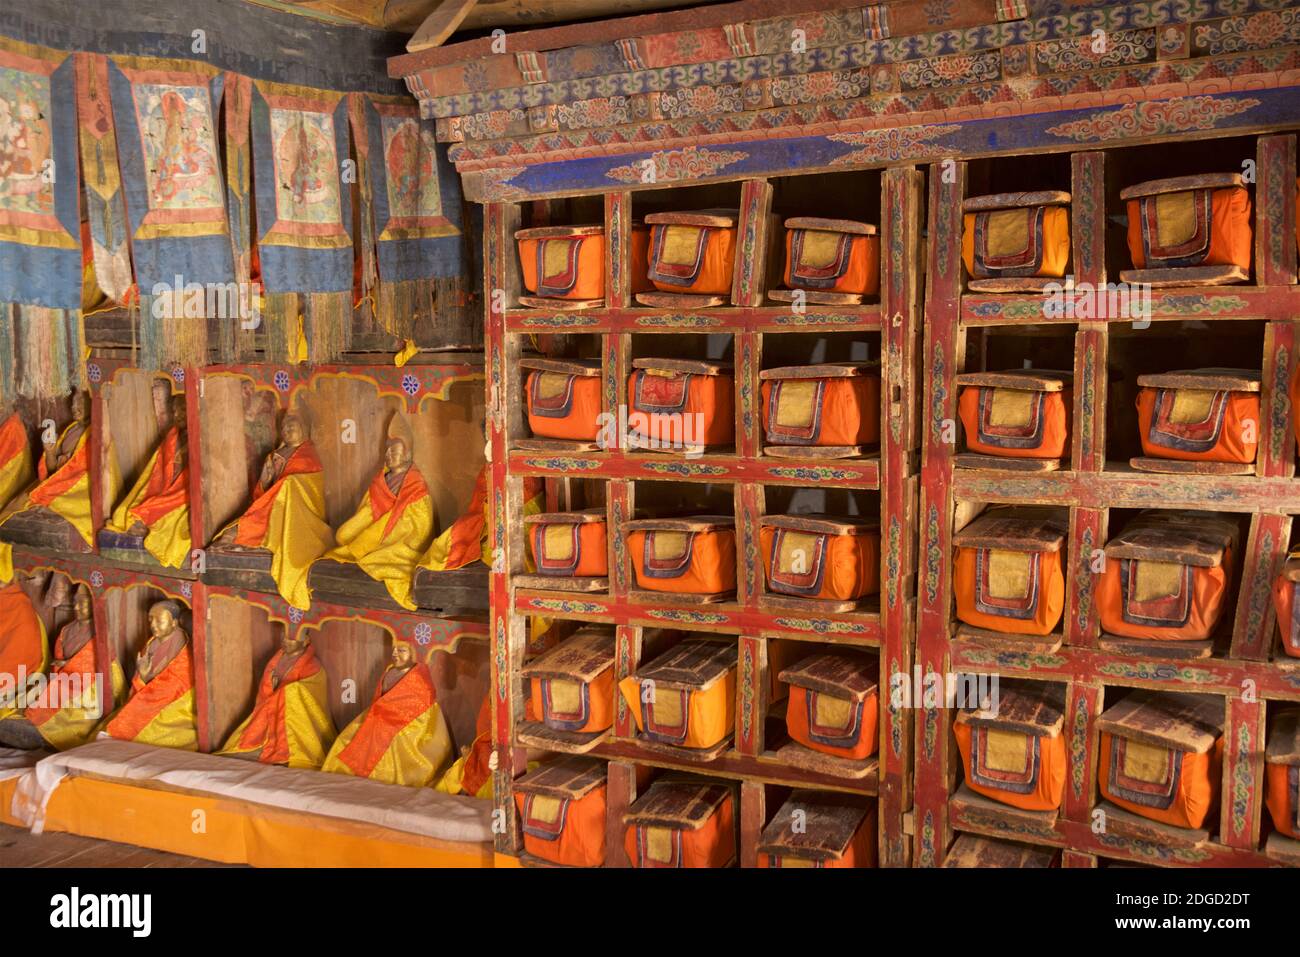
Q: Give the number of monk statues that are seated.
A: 12